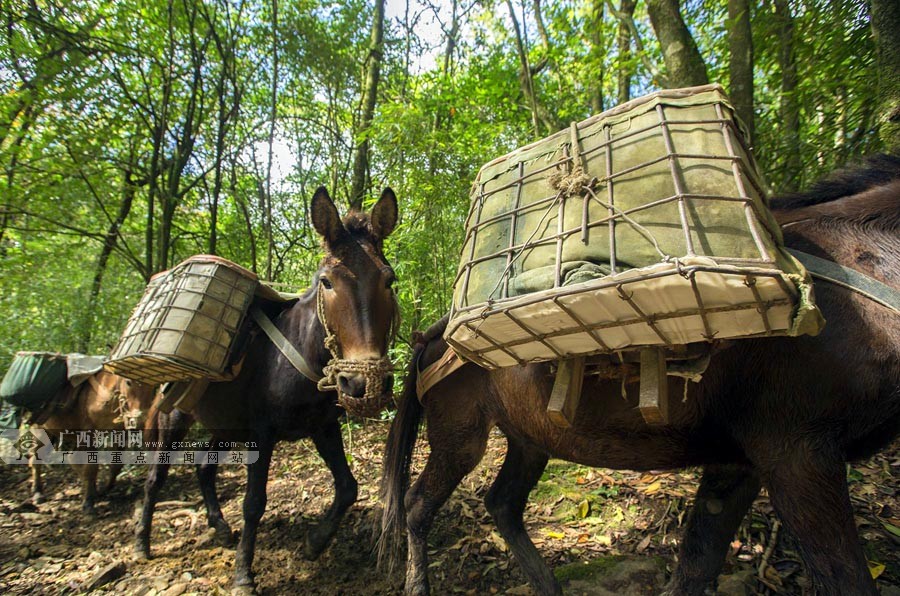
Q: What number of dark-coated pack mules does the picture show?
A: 2